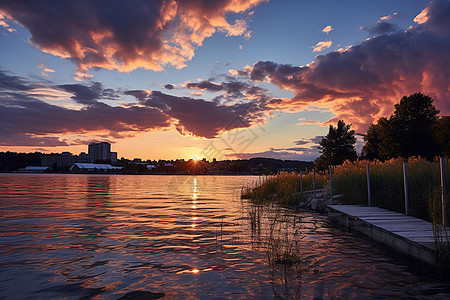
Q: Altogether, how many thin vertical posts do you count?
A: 6